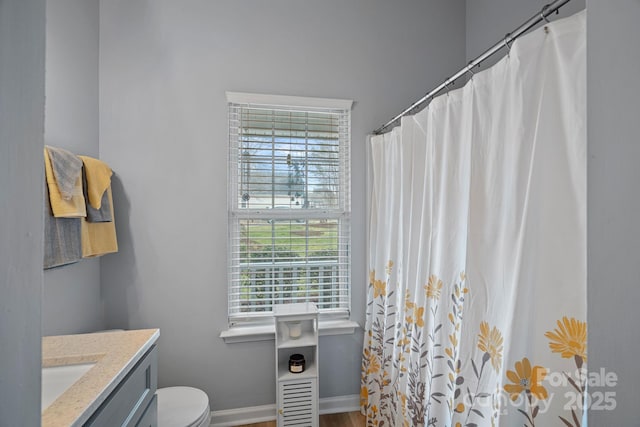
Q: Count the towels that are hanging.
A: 6